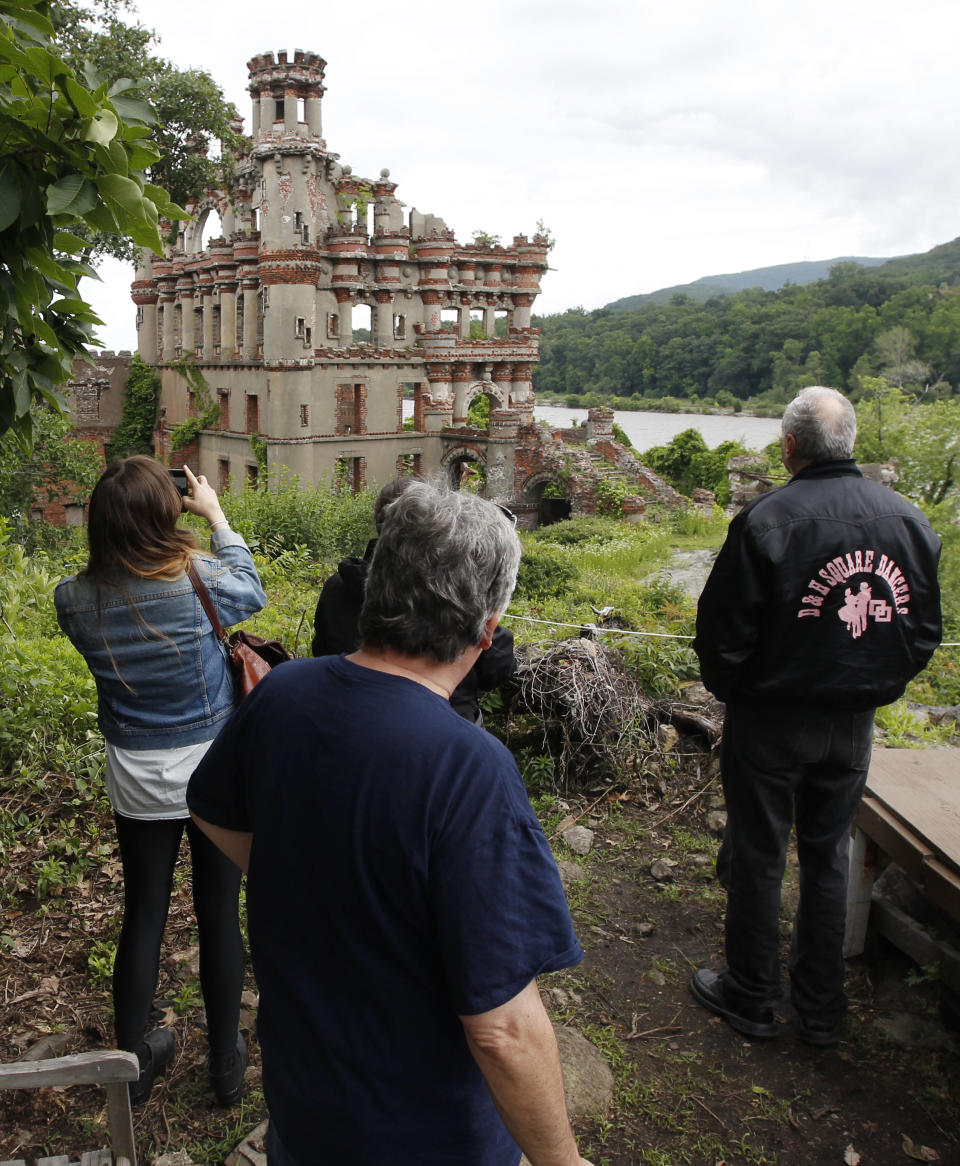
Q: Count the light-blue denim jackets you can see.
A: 1